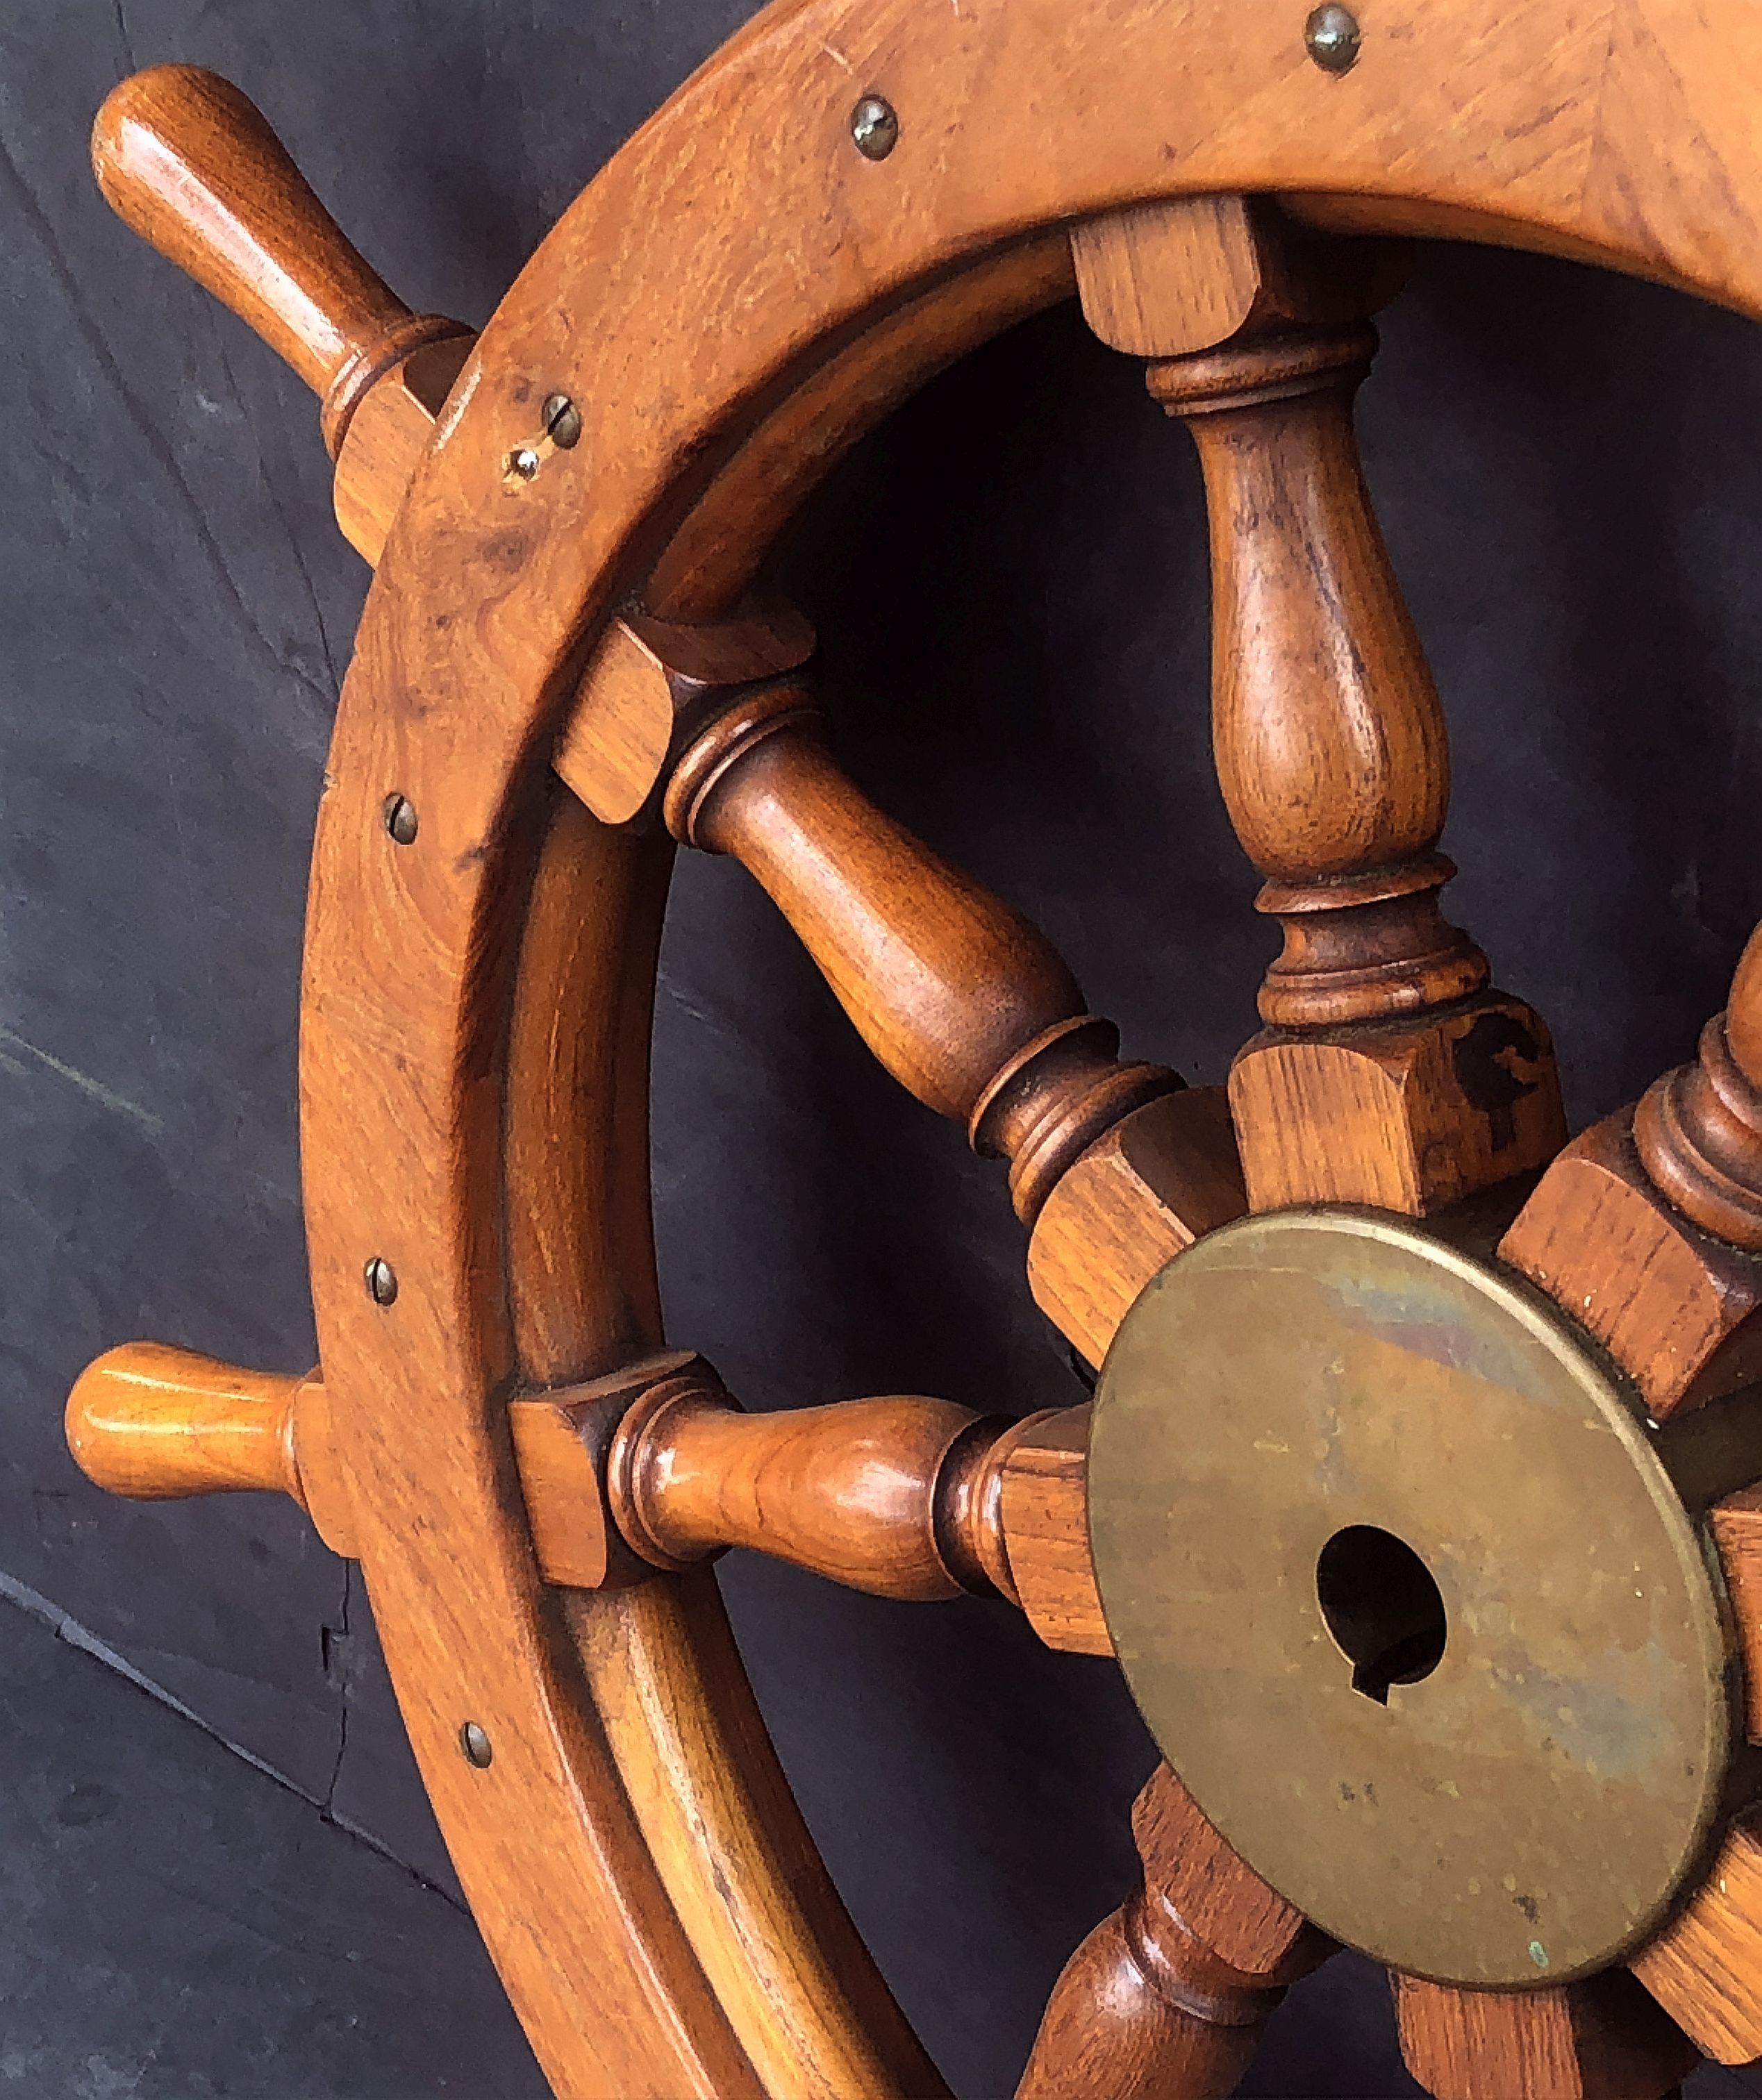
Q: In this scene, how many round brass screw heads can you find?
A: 6